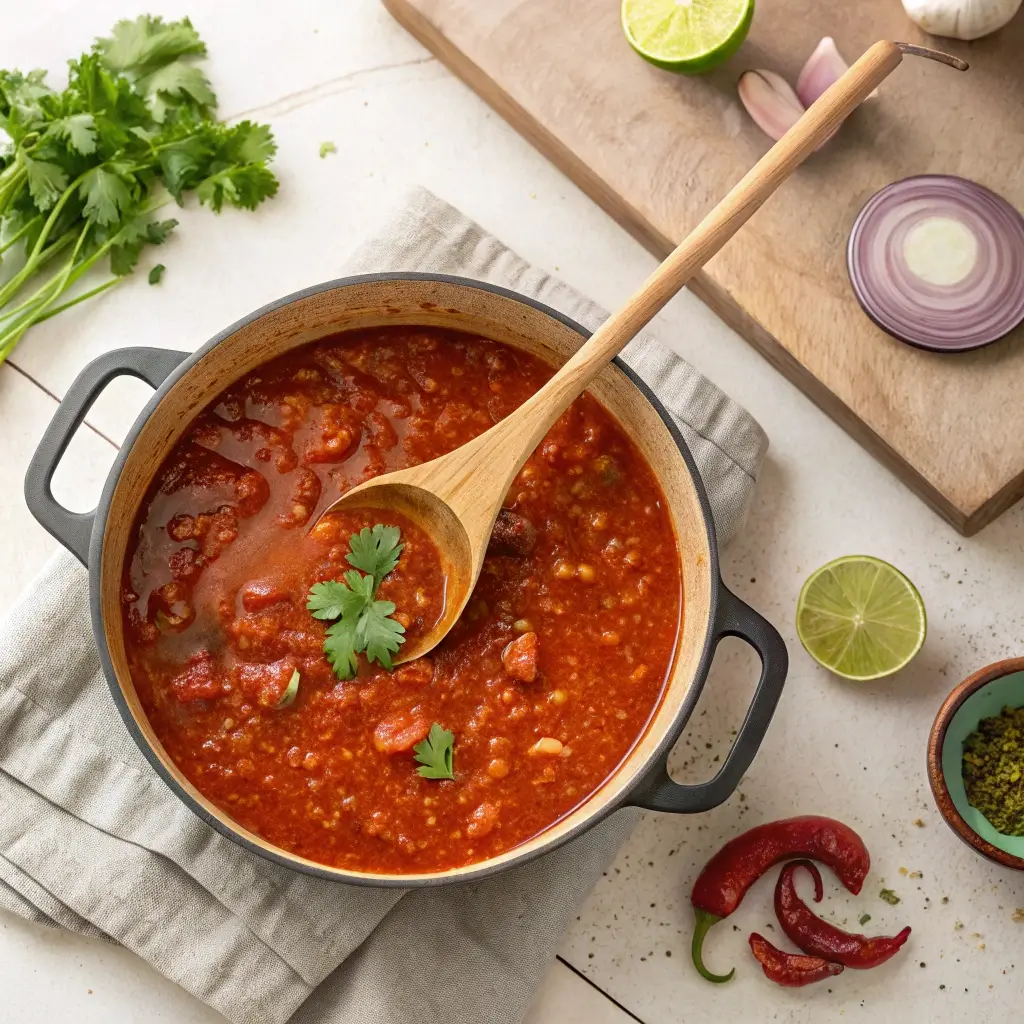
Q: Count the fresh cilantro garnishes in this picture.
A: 2